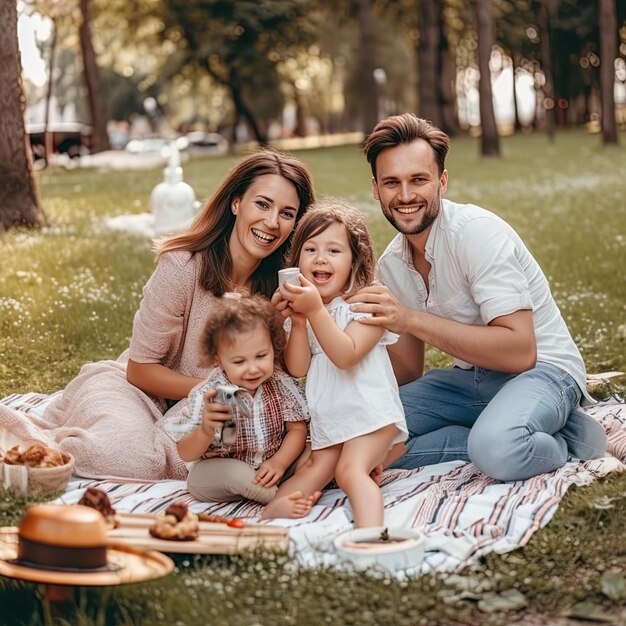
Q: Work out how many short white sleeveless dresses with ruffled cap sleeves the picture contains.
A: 1